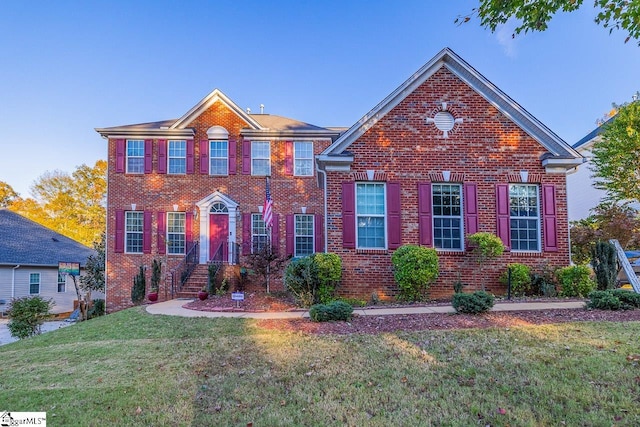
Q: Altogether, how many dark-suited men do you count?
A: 0